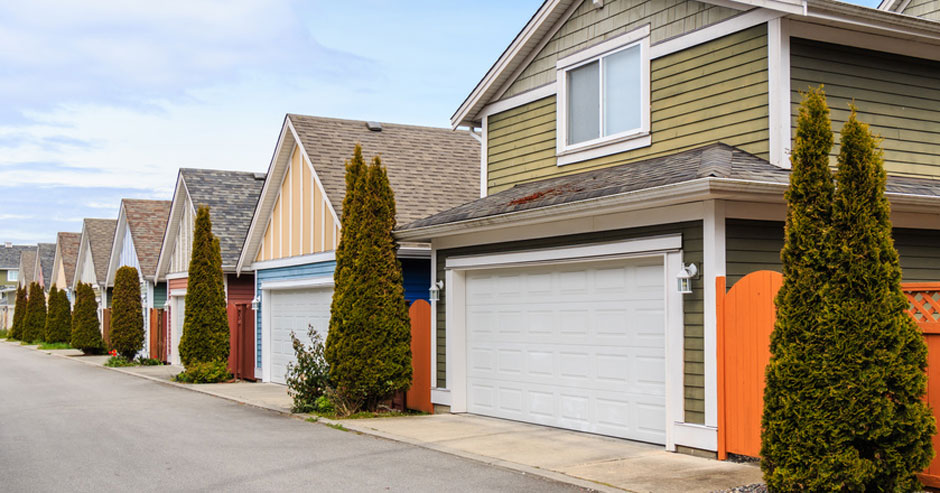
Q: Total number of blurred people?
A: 0